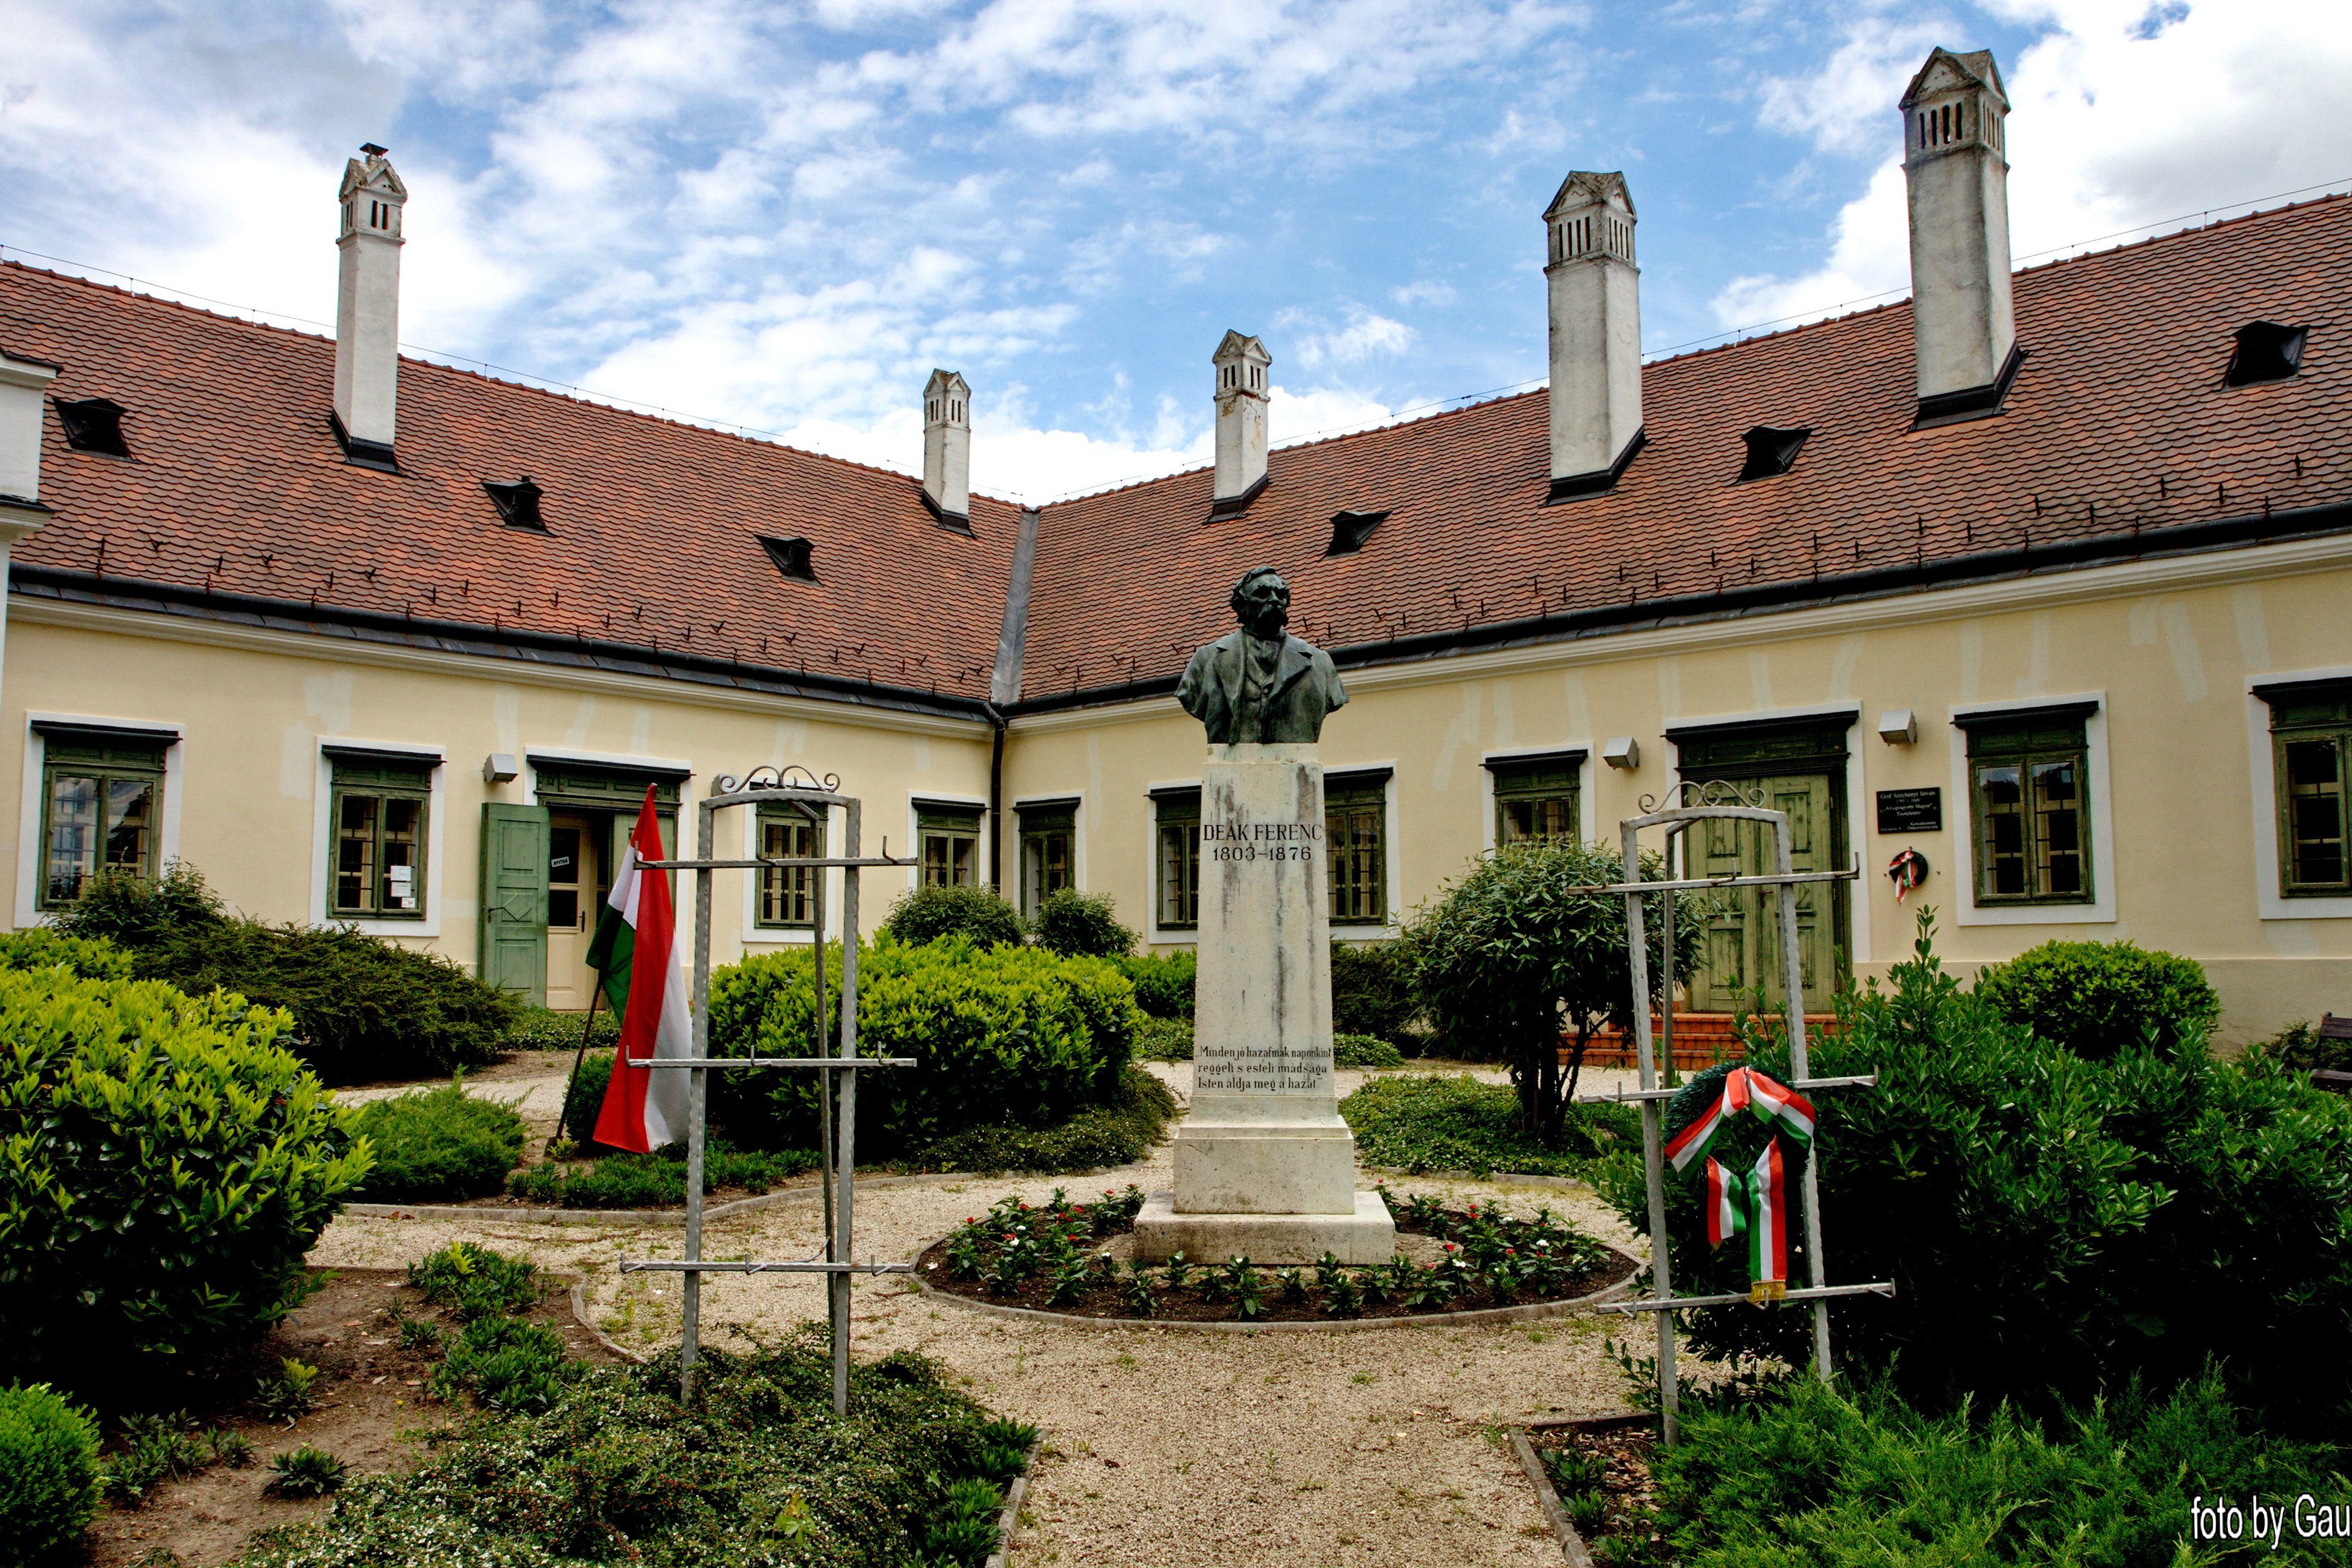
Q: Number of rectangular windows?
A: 10